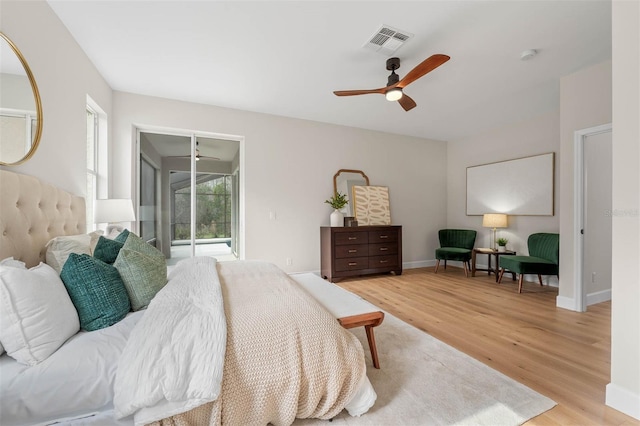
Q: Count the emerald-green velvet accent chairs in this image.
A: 2